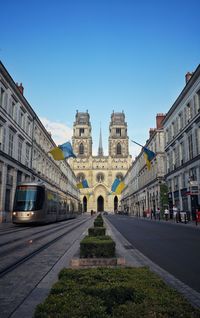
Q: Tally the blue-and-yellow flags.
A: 4